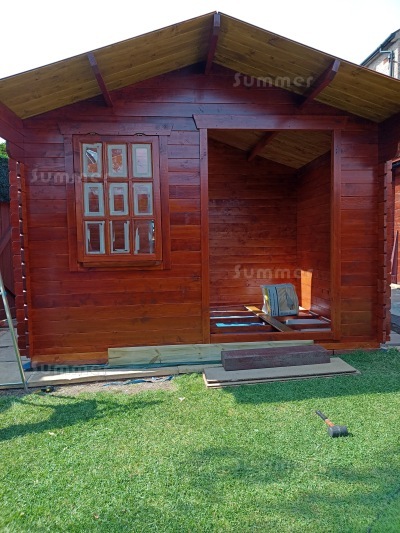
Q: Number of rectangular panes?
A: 9